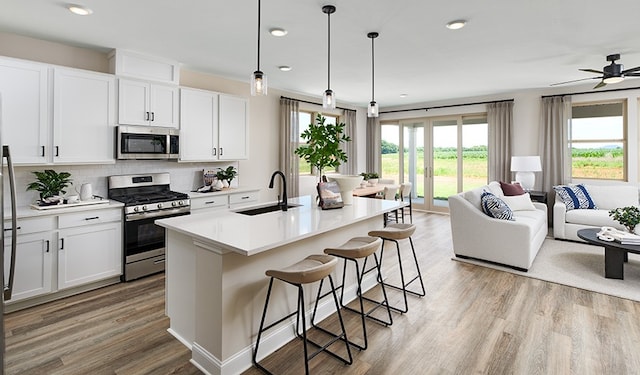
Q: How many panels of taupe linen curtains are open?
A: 5